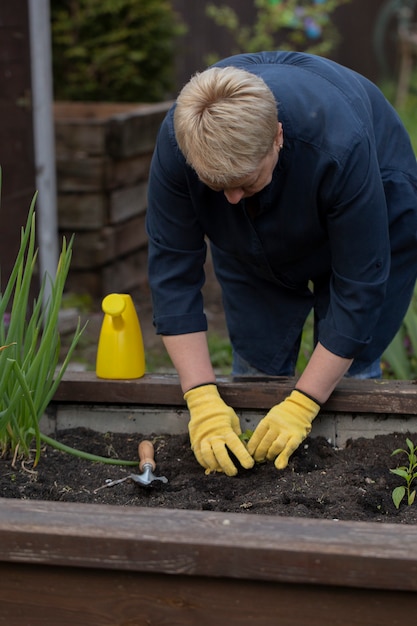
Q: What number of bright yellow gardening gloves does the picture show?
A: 2